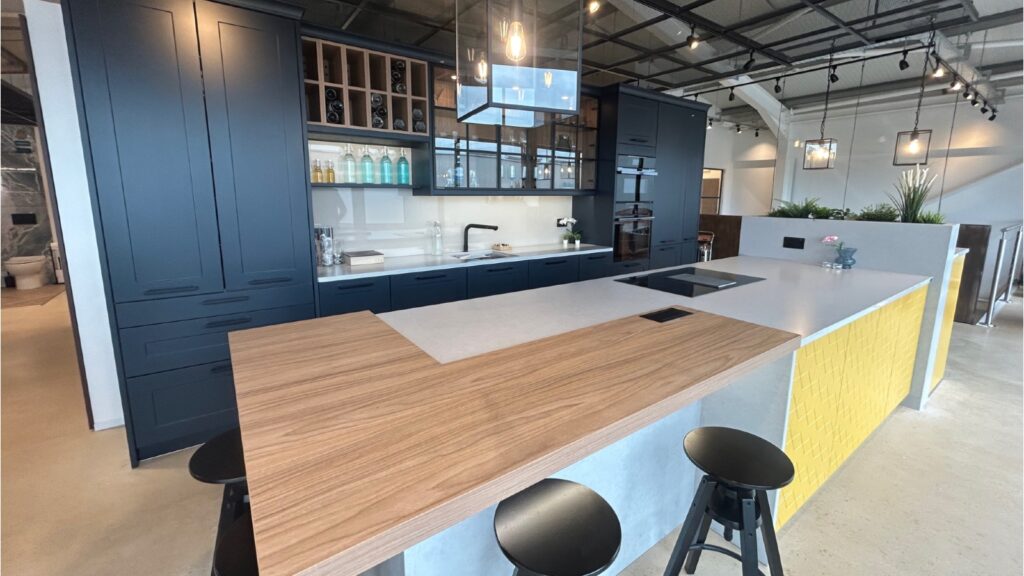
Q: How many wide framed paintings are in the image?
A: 0